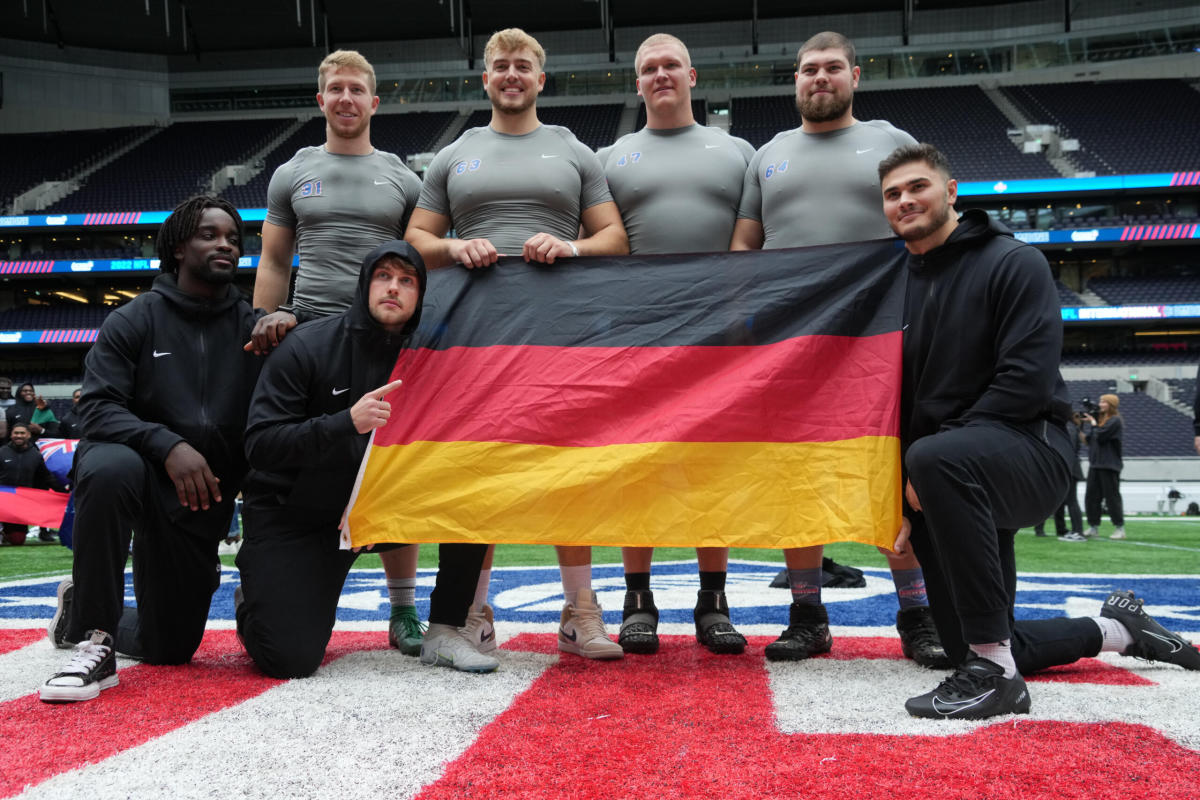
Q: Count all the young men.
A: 7